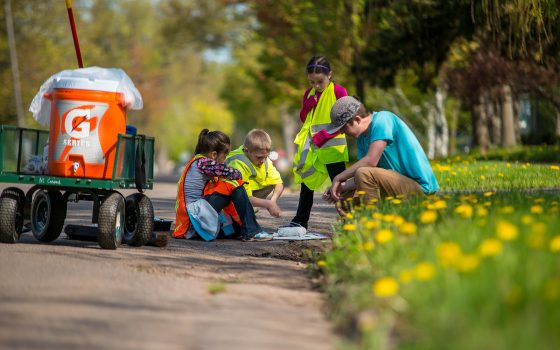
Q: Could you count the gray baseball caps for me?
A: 1